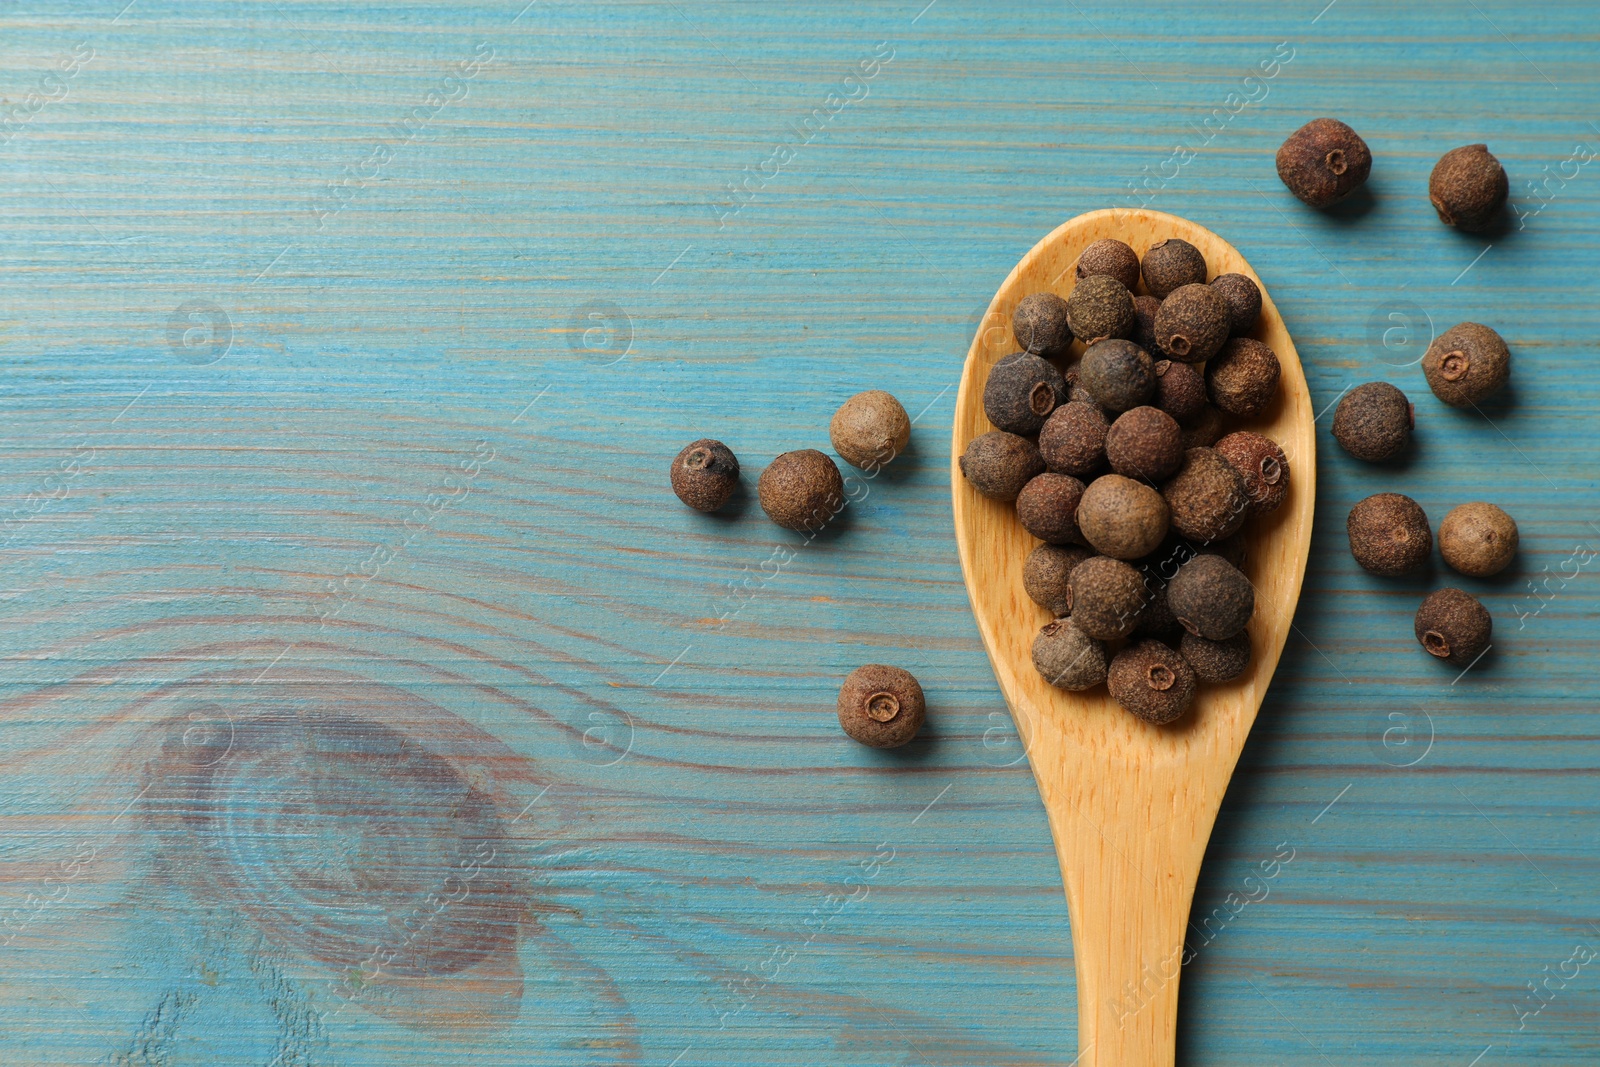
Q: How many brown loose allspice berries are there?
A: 11